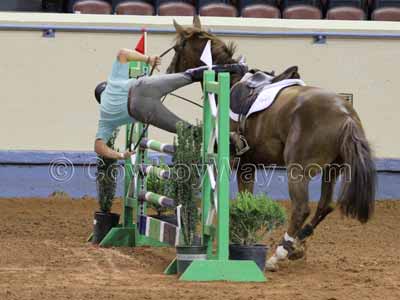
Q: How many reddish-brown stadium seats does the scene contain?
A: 8